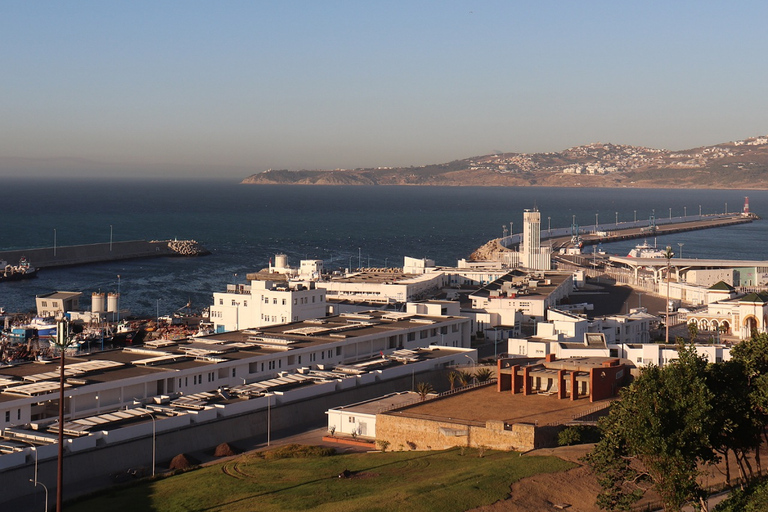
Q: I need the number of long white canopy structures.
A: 1